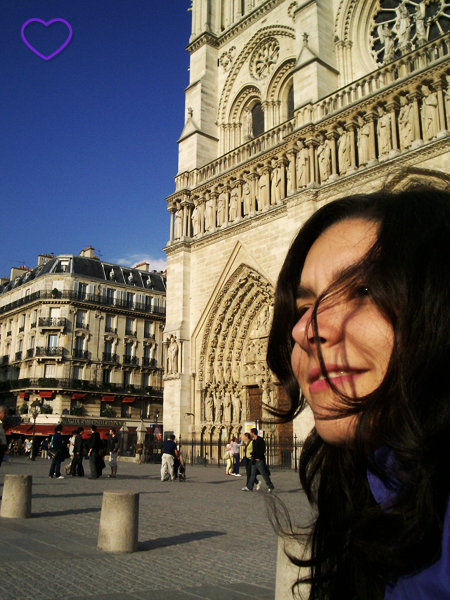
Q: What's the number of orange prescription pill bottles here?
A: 0